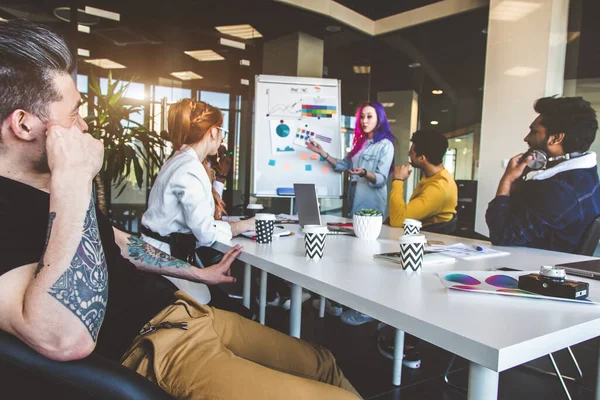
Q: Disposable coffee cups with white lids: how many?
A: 5